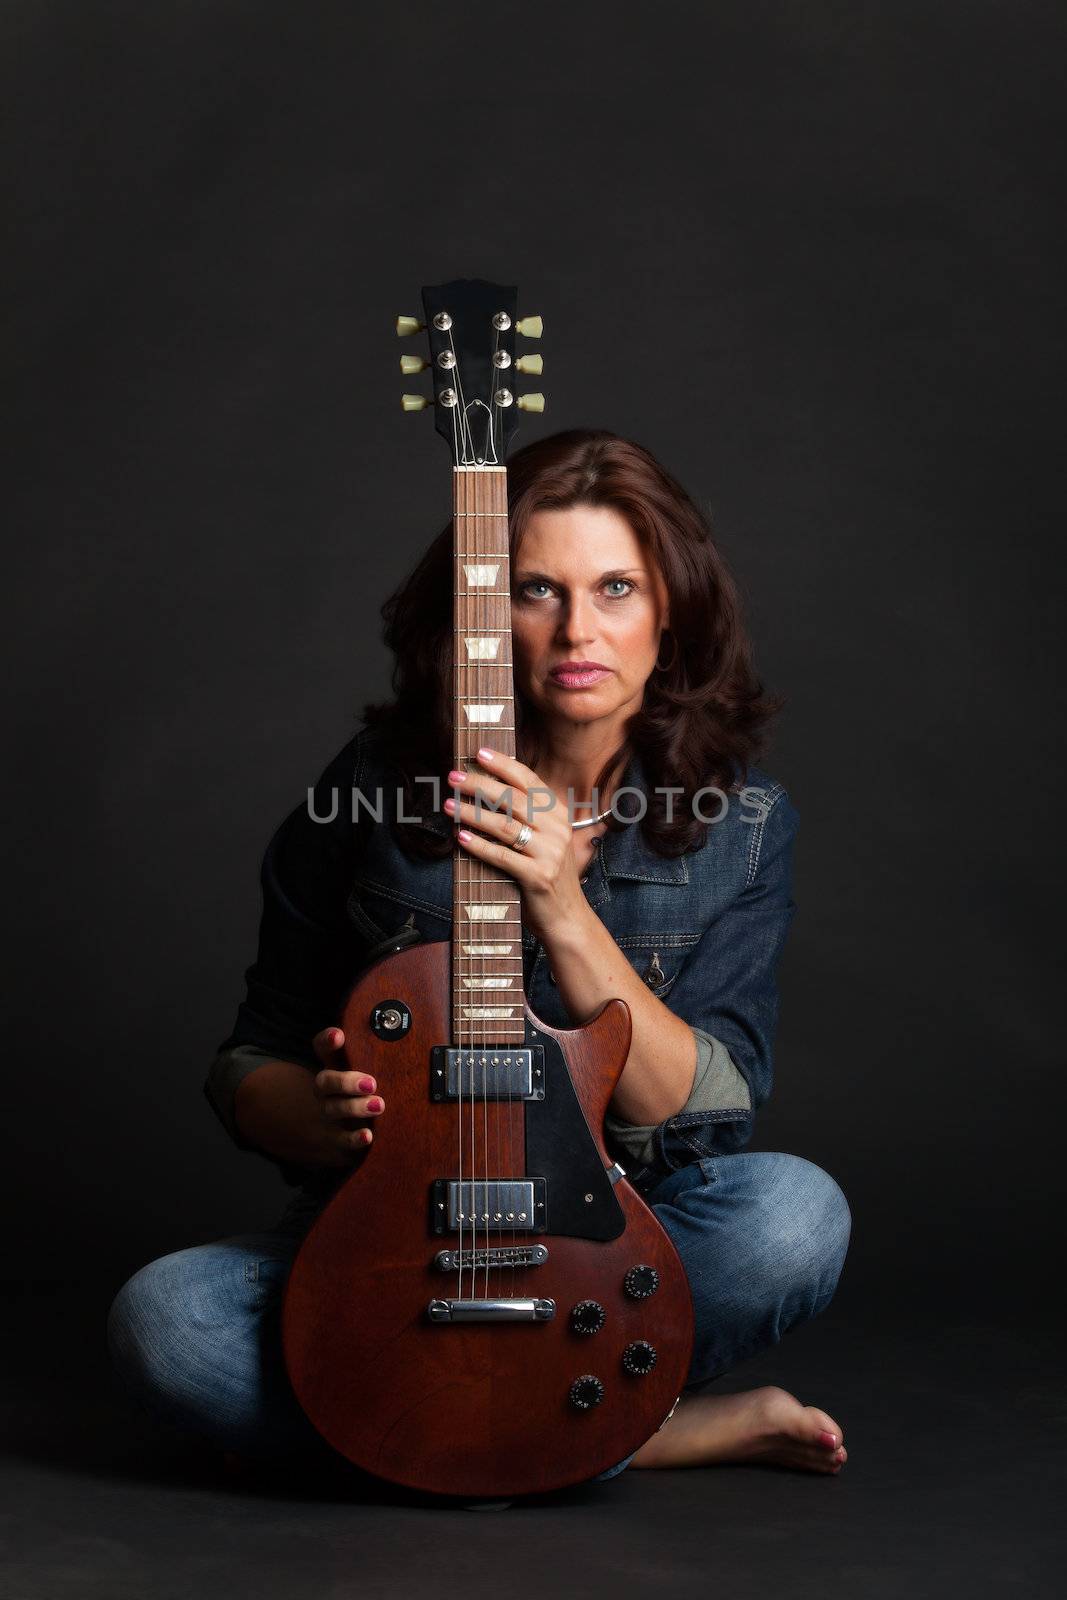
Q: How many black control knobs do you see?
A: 4